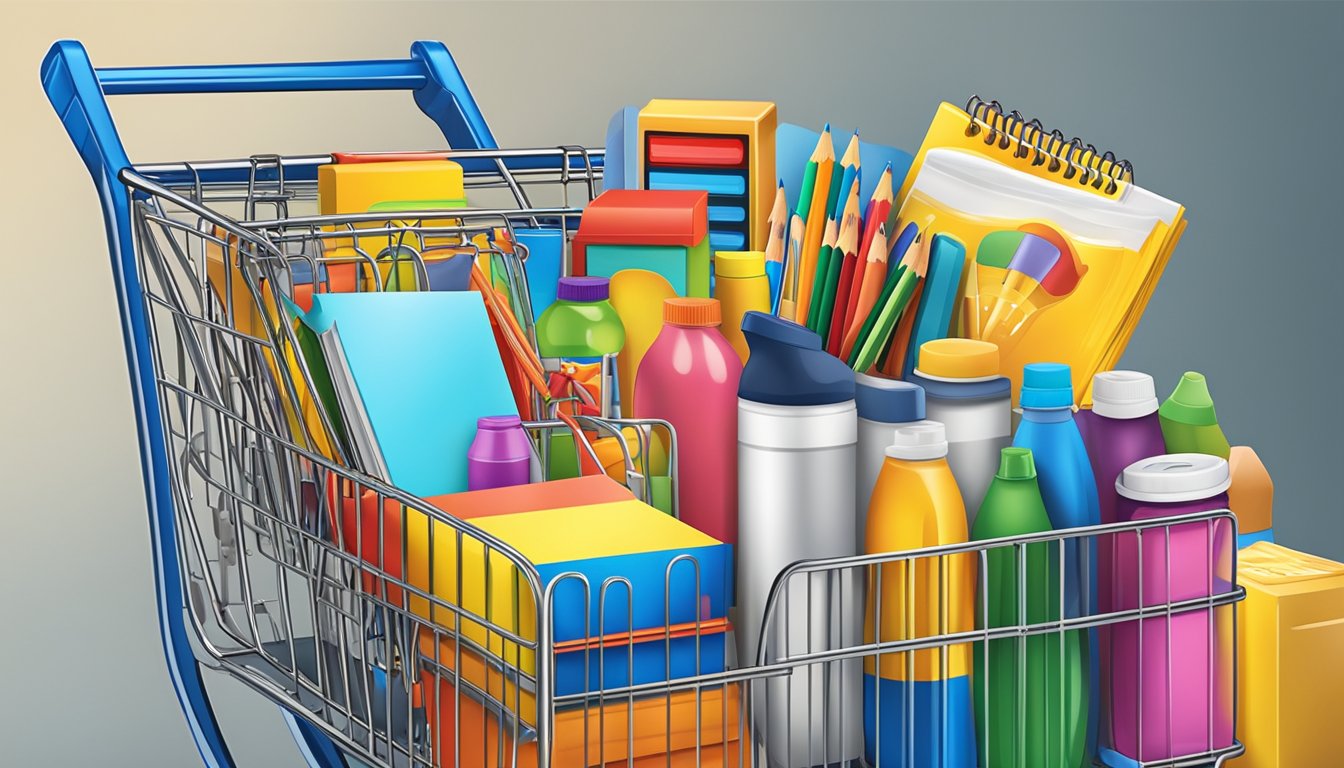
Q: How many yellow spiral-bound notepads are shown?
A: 1